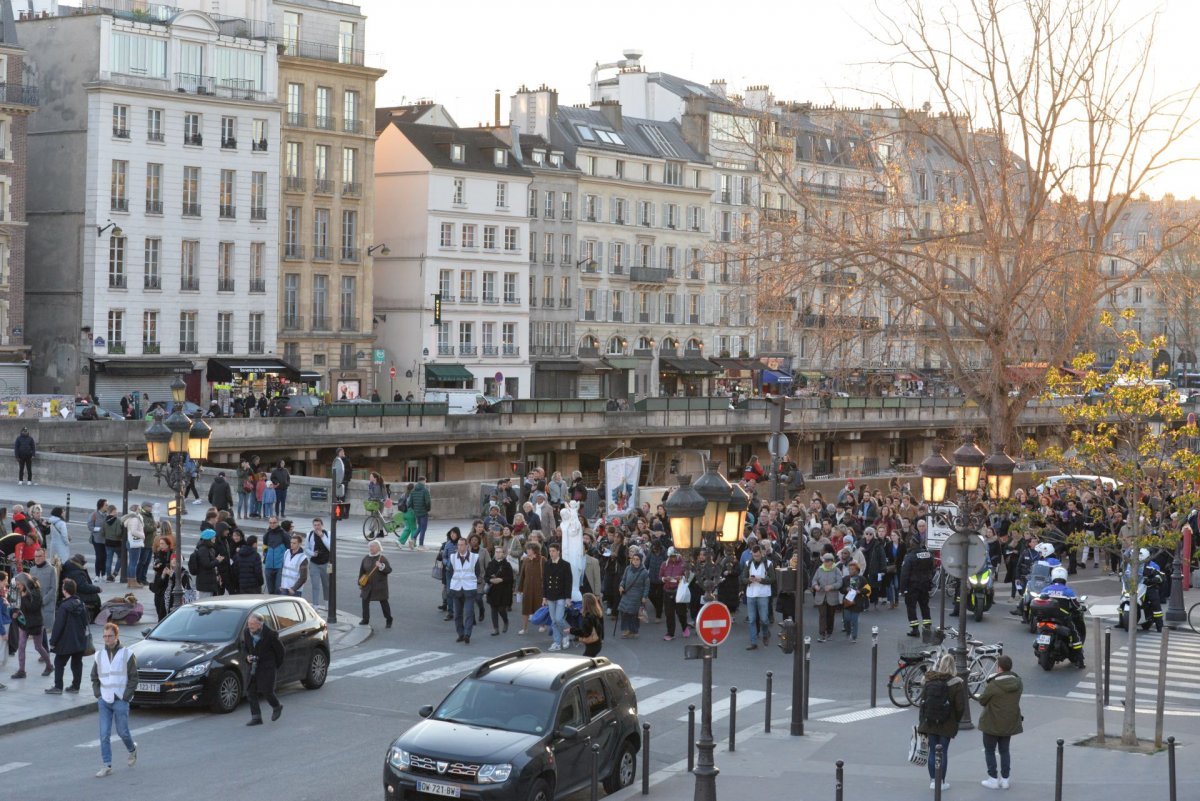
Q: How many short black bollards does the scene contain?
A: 12